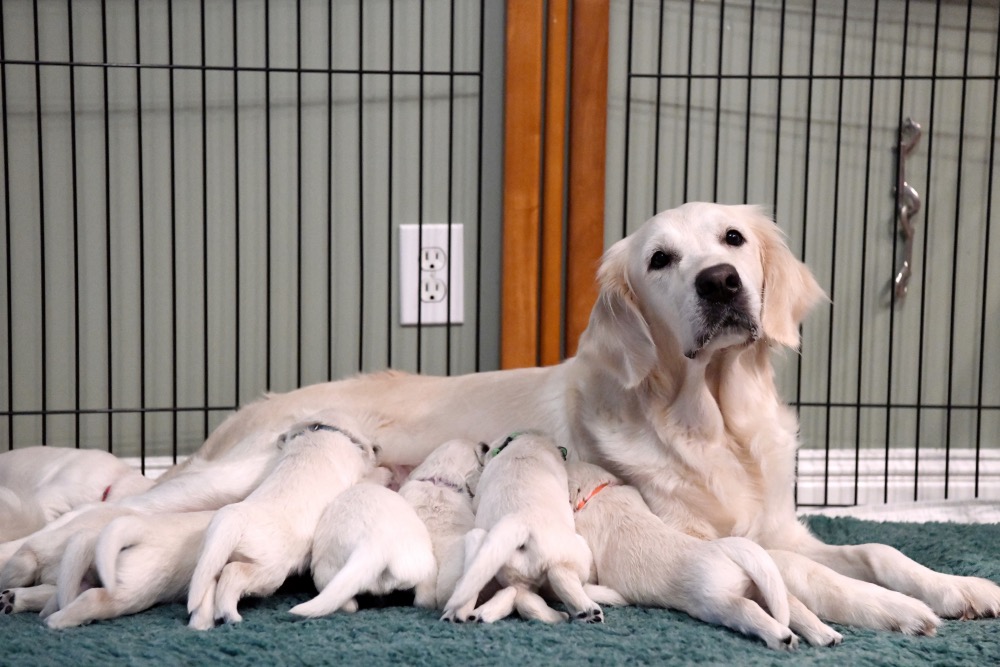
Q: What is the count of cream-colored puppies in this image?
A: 8